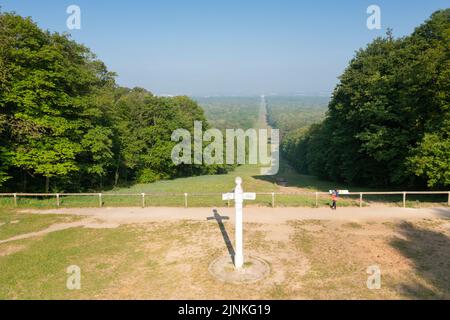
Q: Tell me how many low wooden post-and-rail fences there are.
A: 1